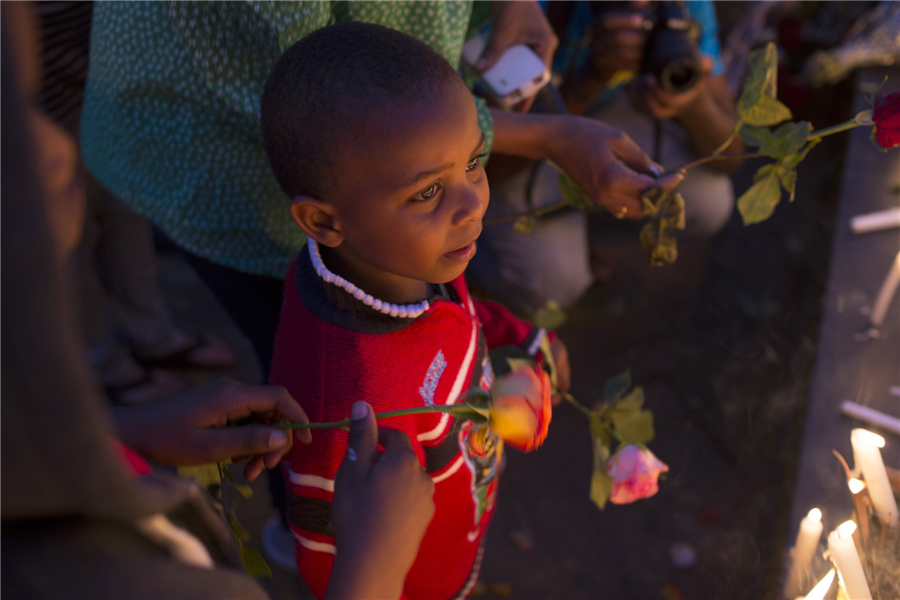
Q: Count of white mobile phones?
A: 1